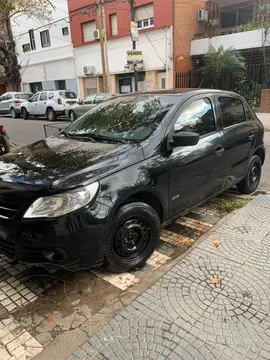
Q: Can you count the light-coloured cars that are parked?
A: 3